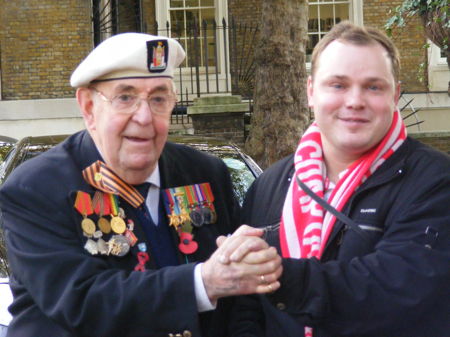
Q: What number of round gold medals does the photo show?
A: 3